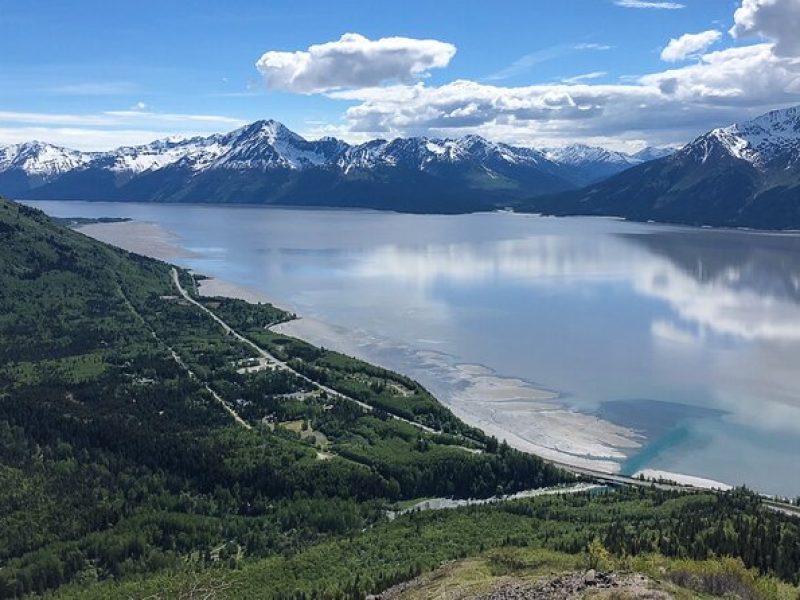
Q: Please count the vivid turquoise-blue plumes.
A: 1